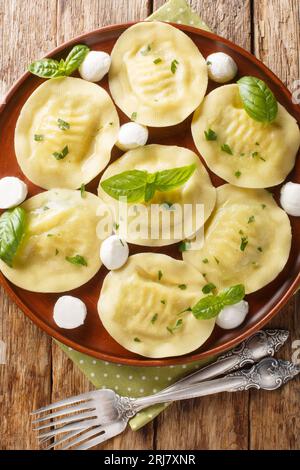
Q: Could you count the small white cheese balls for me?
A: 8